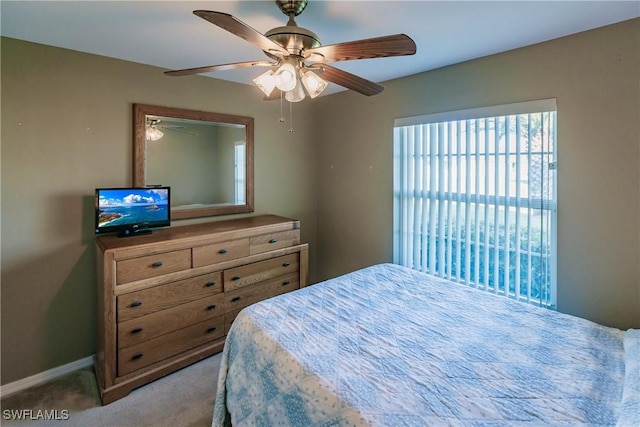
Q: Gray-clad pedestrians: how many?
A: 0